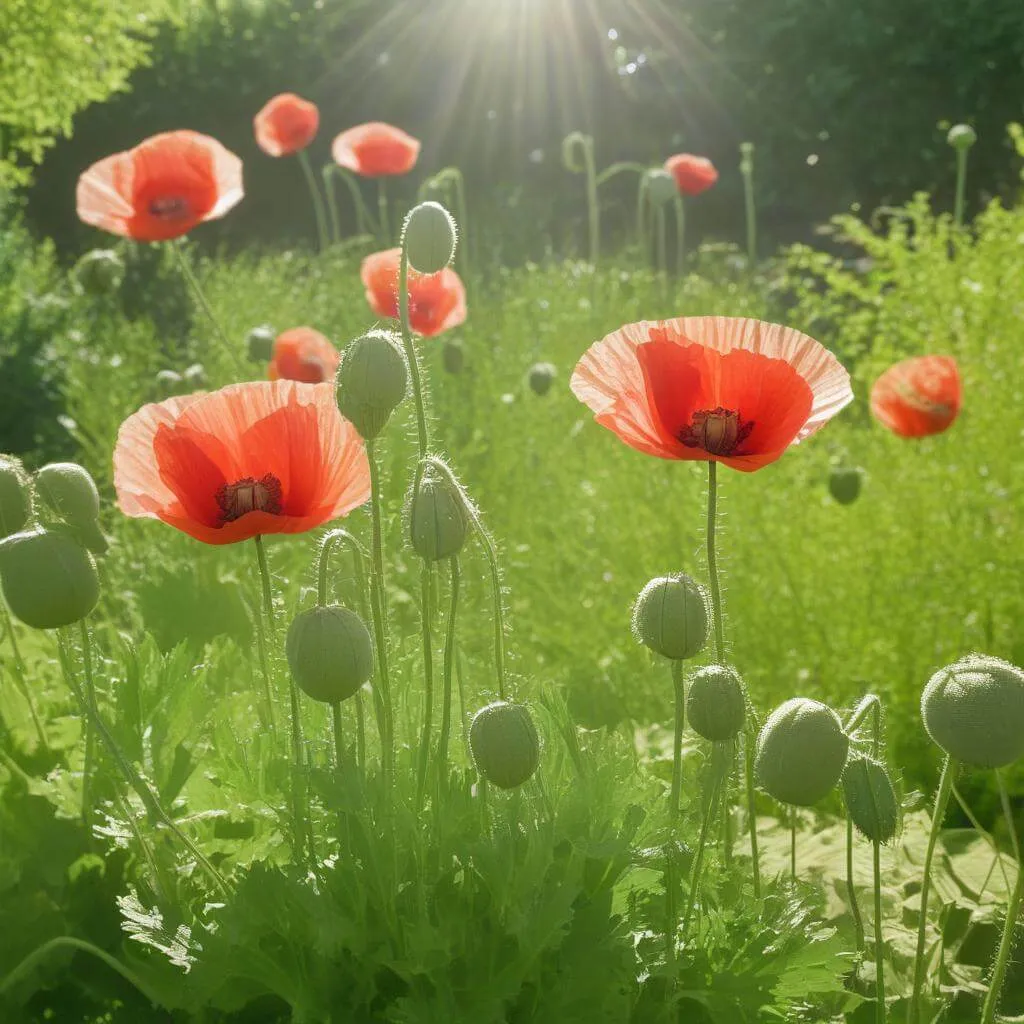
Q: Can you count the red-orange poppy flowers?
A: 9